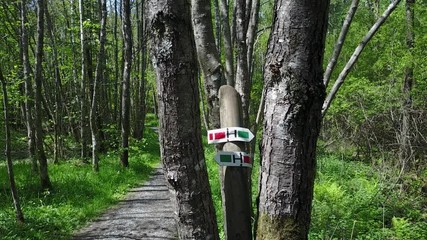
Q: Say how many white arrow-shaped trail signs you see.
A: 2